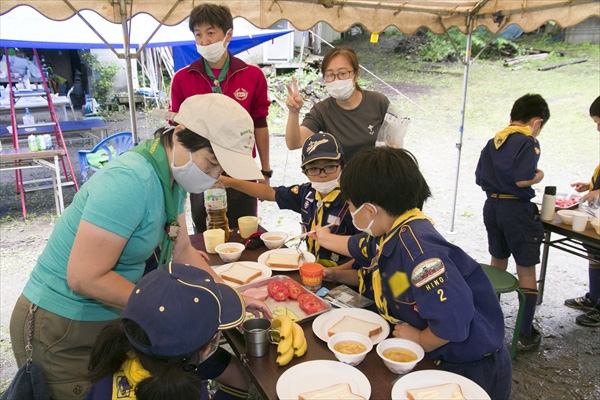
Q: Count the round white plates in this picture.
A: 5